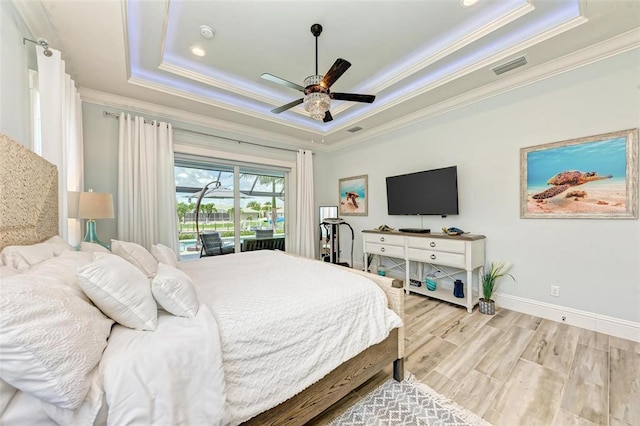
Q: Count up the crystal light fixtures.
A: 1